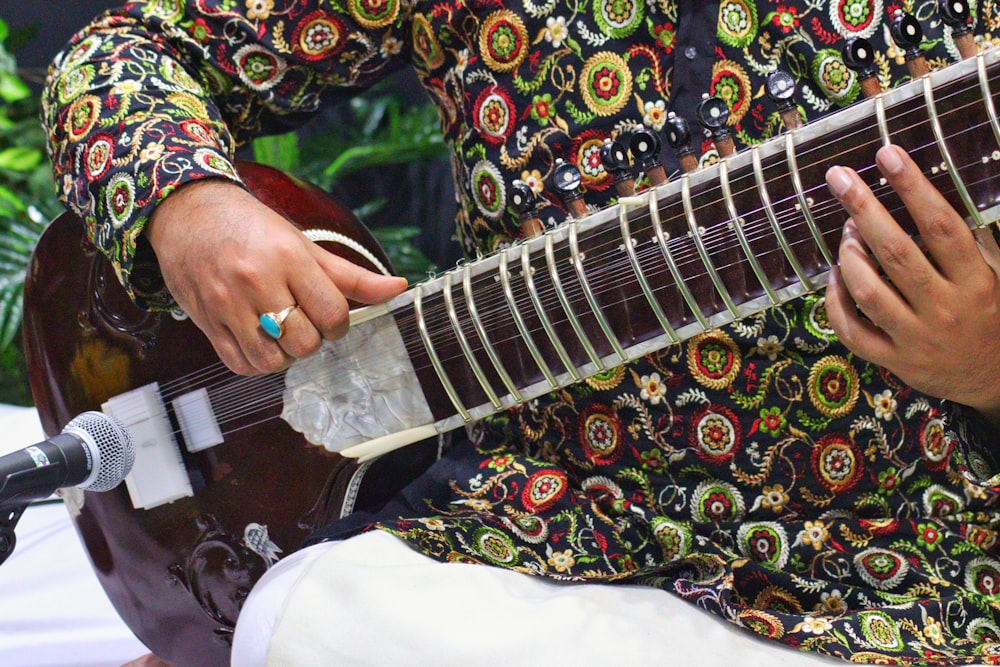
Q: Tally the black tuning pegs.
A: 10